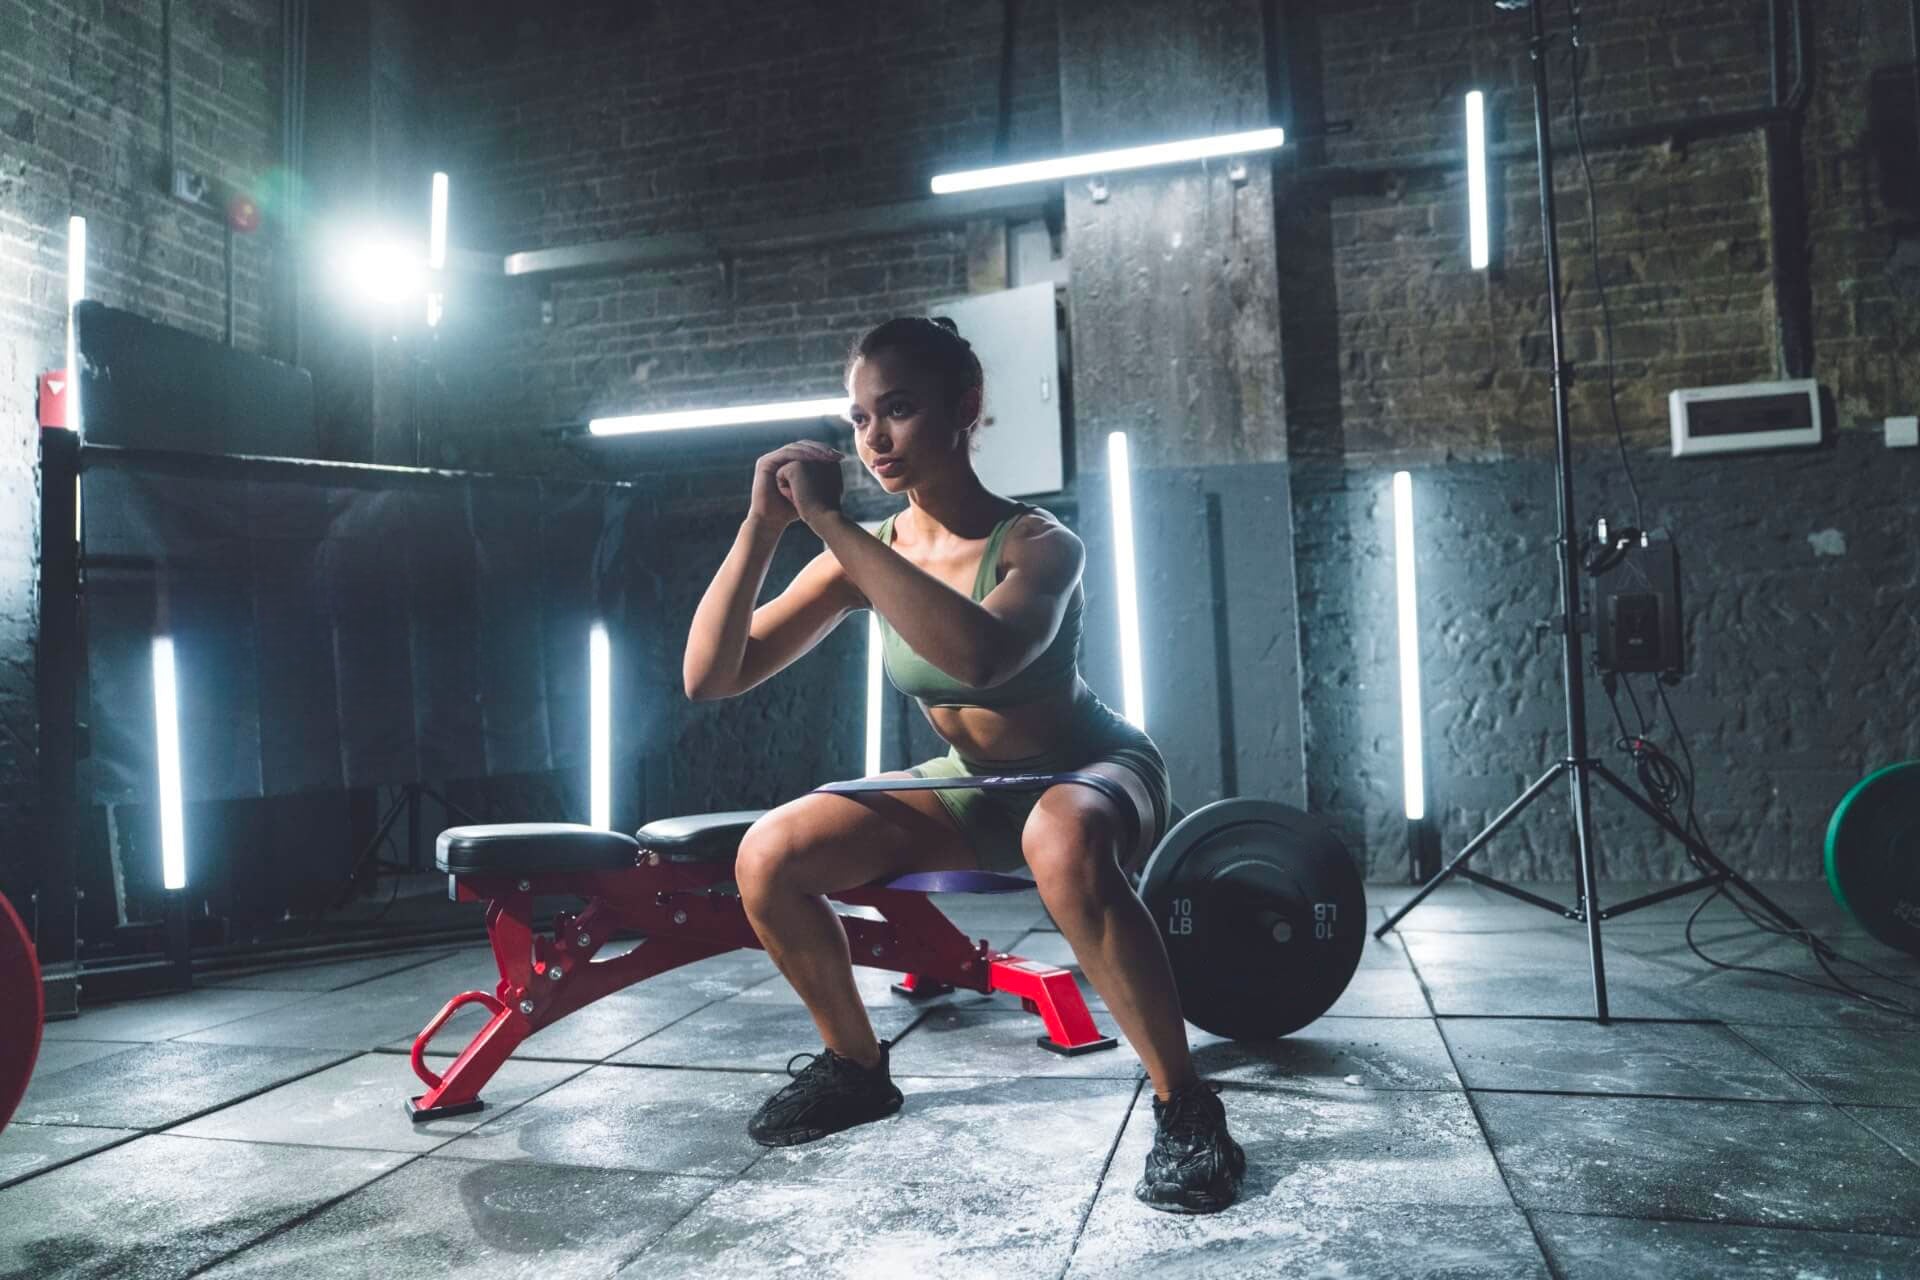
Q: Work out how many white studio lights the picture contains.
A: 11